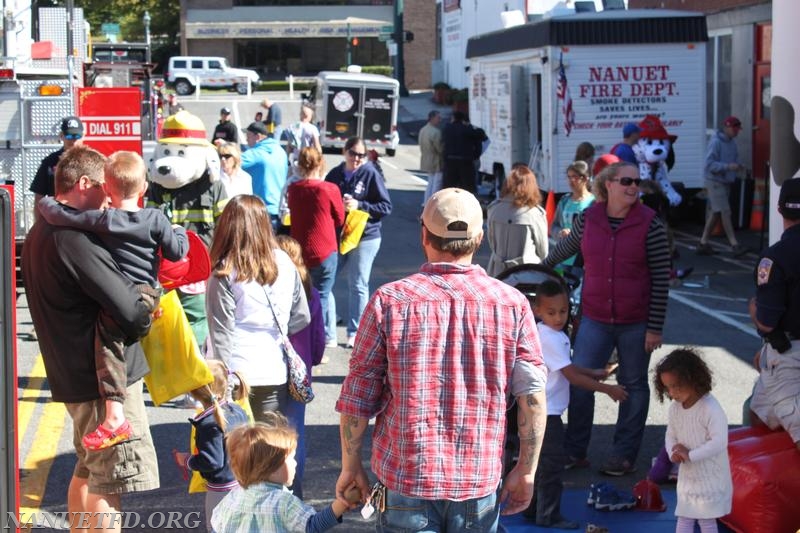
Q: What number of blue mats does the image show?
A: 1